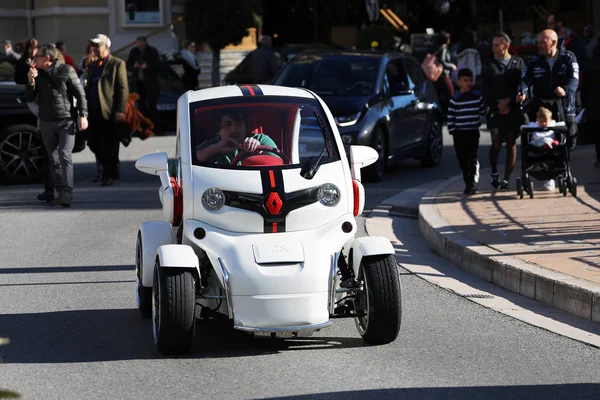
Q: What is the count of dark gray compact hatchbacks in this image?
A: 1